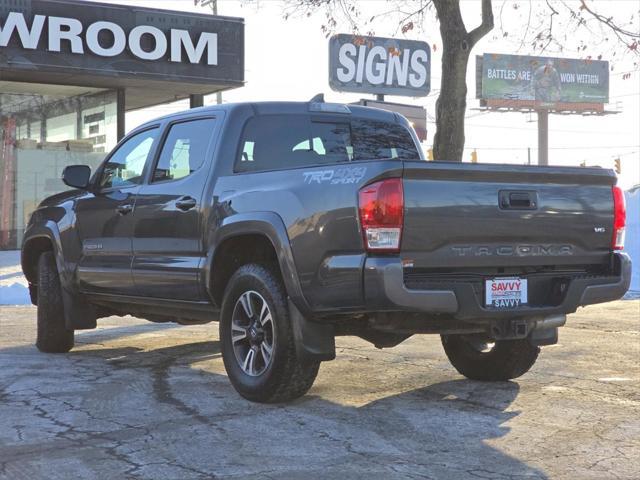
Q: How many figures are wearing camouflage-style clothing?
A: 1